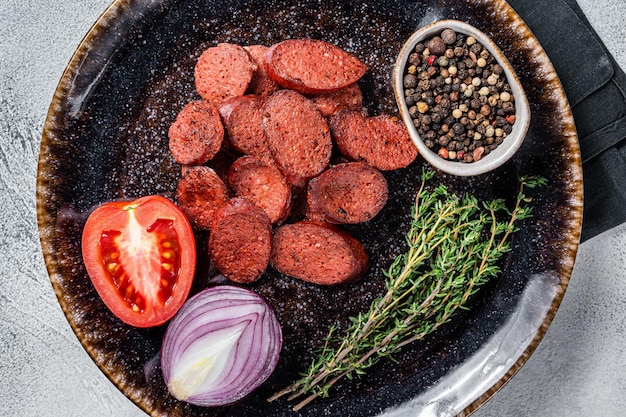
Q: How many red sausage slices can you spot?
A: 13